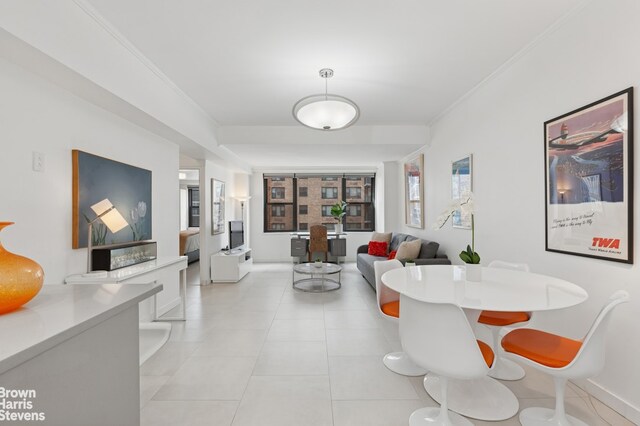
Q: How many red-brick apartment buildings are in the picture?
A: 1